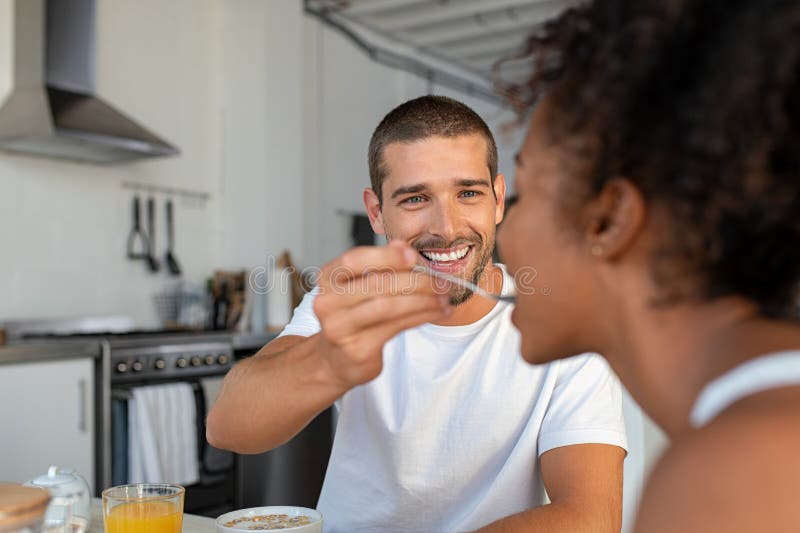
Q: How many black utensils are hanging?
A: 3